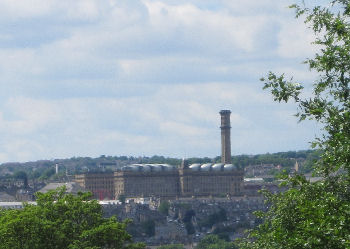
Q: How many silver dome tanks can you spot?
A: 8